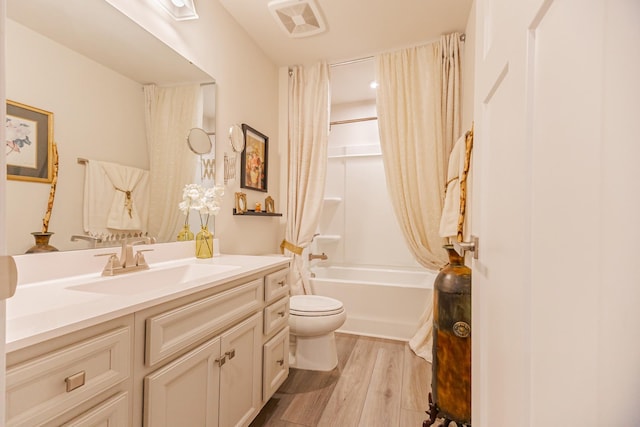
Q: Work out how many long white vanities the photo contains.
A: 1